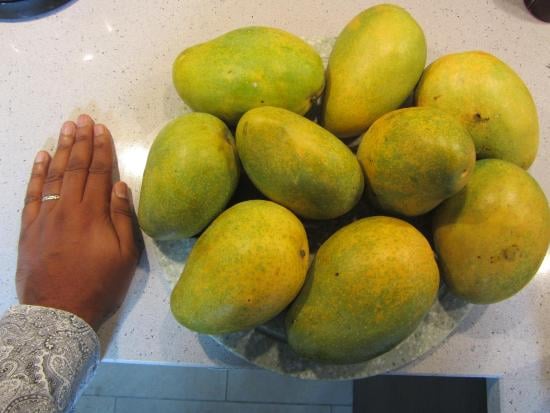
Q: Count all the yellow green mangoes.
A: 9